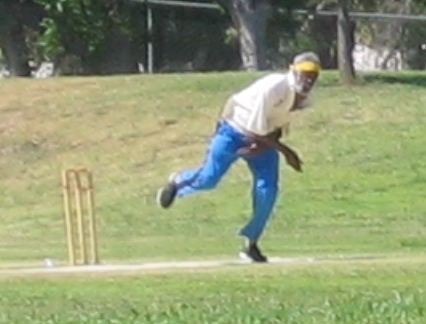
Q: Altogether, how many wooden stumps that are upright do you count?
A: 3